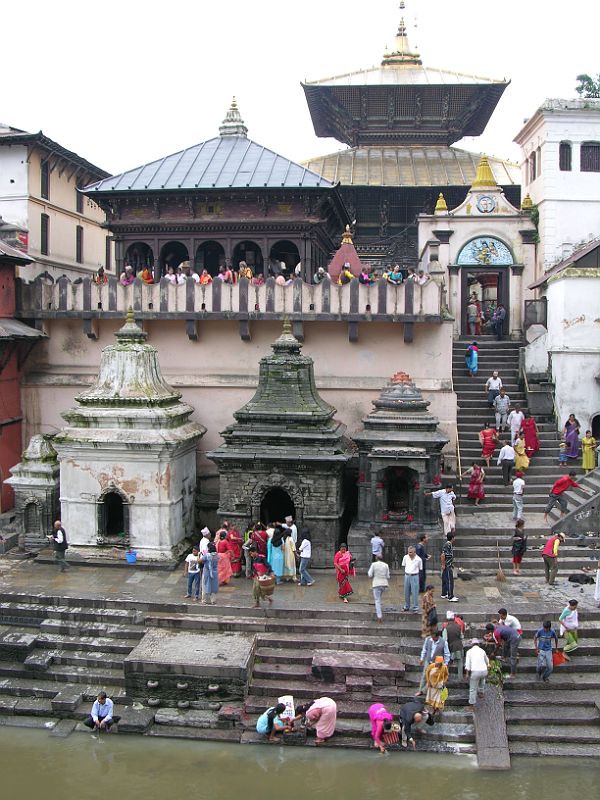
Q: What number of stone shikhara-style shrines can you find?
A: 4